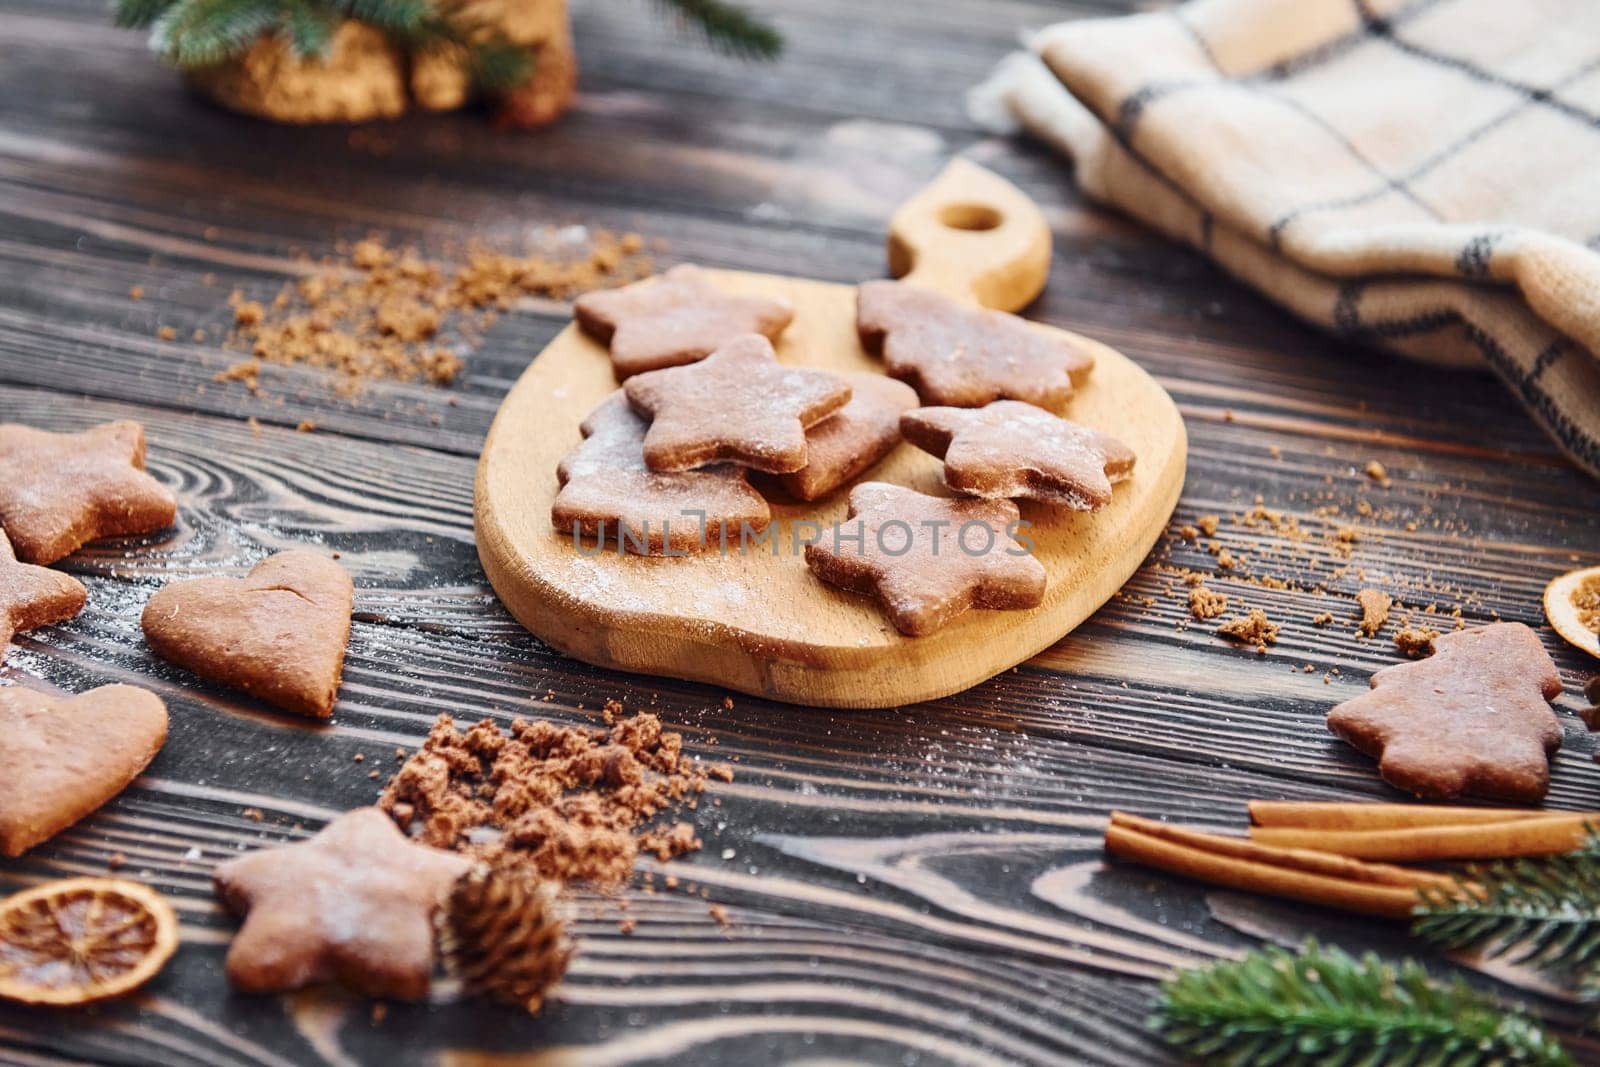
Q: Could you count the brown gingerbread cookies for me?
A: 13